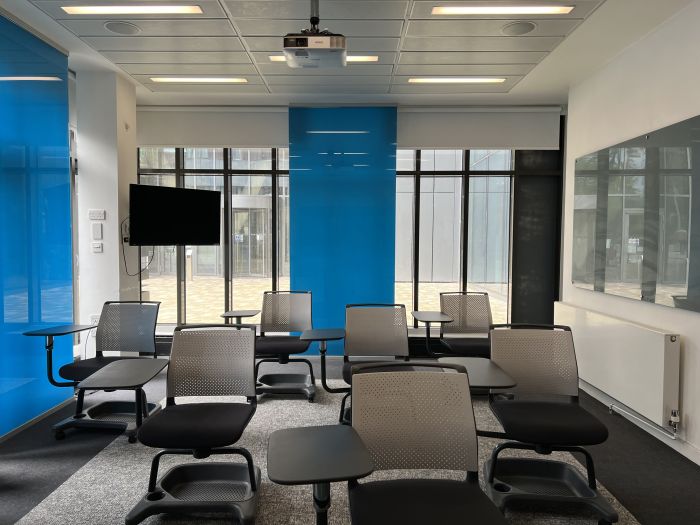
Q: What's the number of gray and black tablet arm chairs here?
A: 7